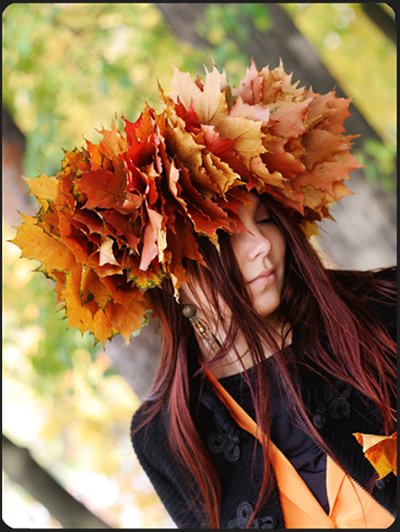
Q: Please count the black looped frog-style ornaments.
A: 3